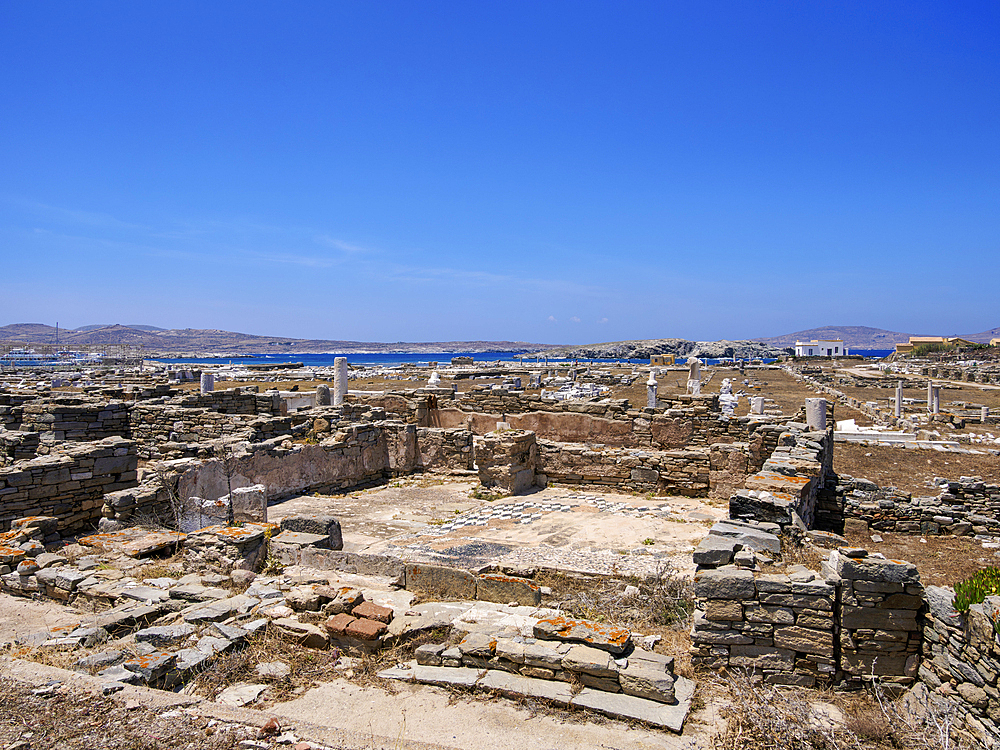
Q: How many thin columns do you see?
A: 4